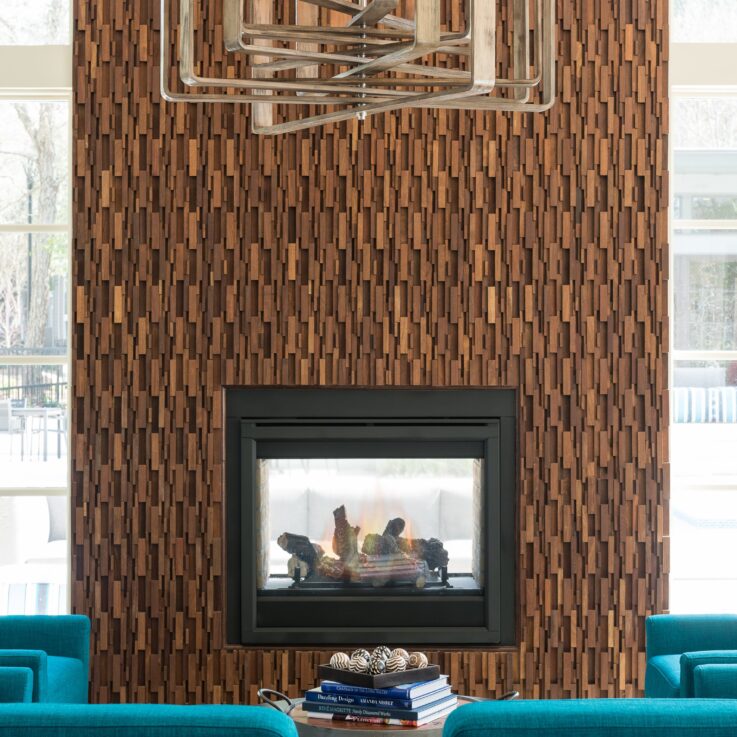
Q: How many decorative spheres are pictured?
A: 8